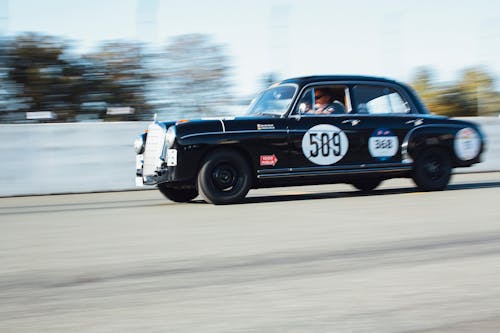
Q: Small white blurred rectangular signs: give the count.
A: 2